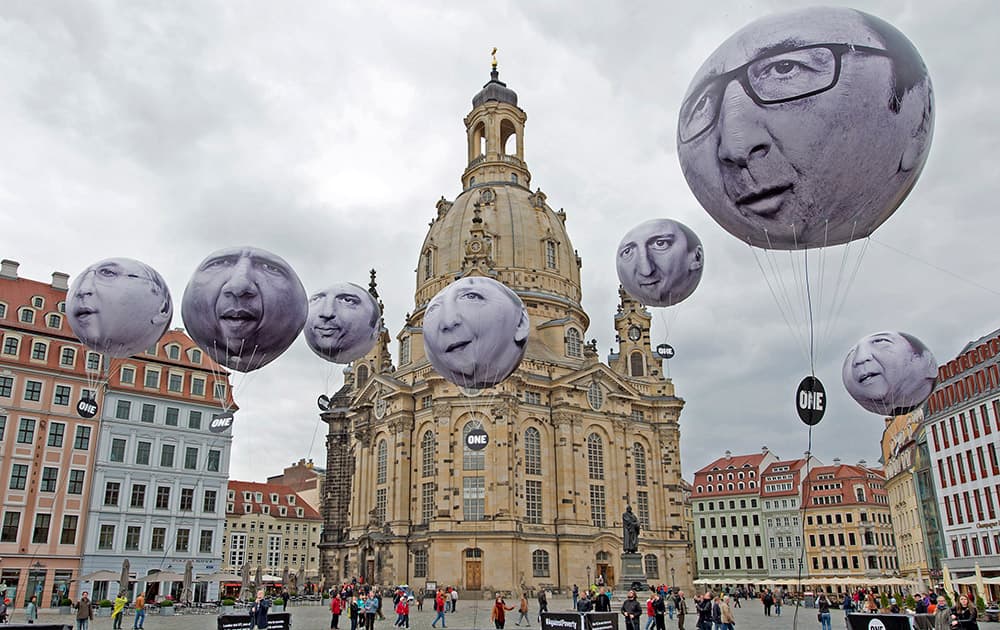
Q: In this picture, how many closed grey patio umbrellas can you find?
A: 6